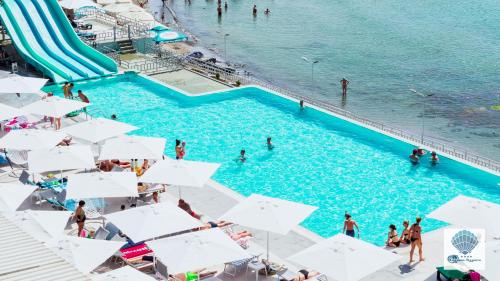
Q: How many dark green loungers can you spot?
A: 1